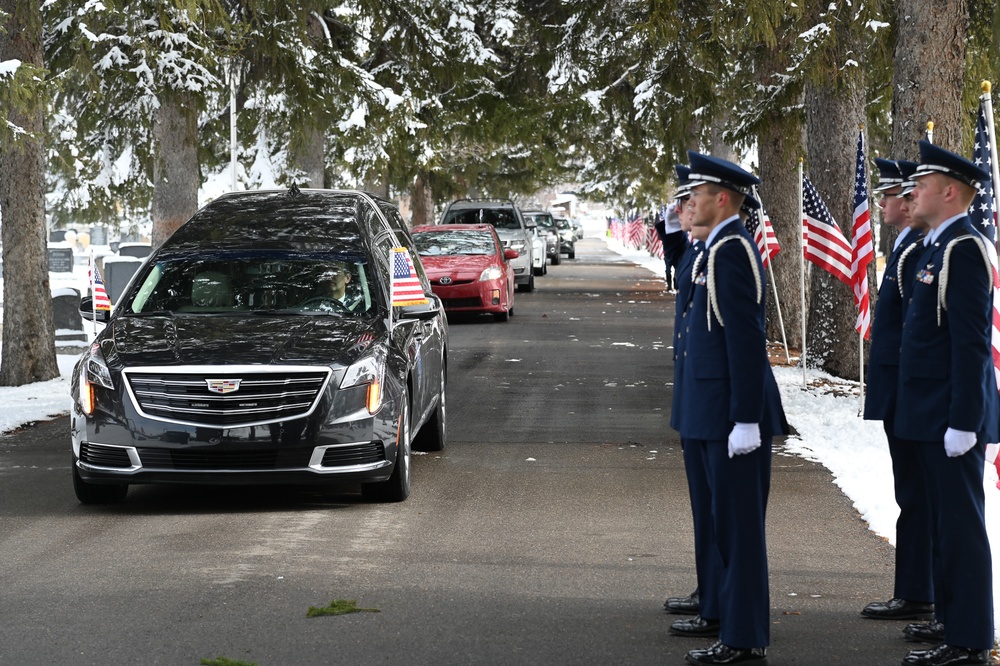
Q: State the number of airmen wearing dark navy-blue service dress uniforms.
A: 6